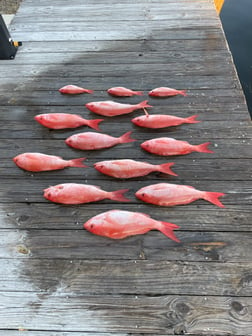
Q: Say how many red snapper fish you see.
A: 13